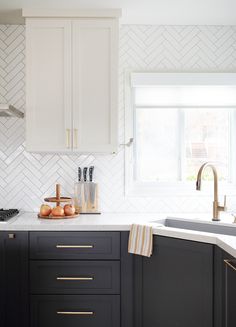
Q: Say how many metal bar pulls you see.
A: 6